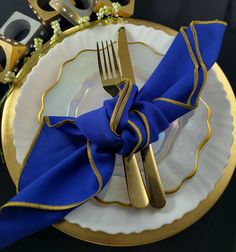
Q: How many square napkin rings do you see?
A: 5